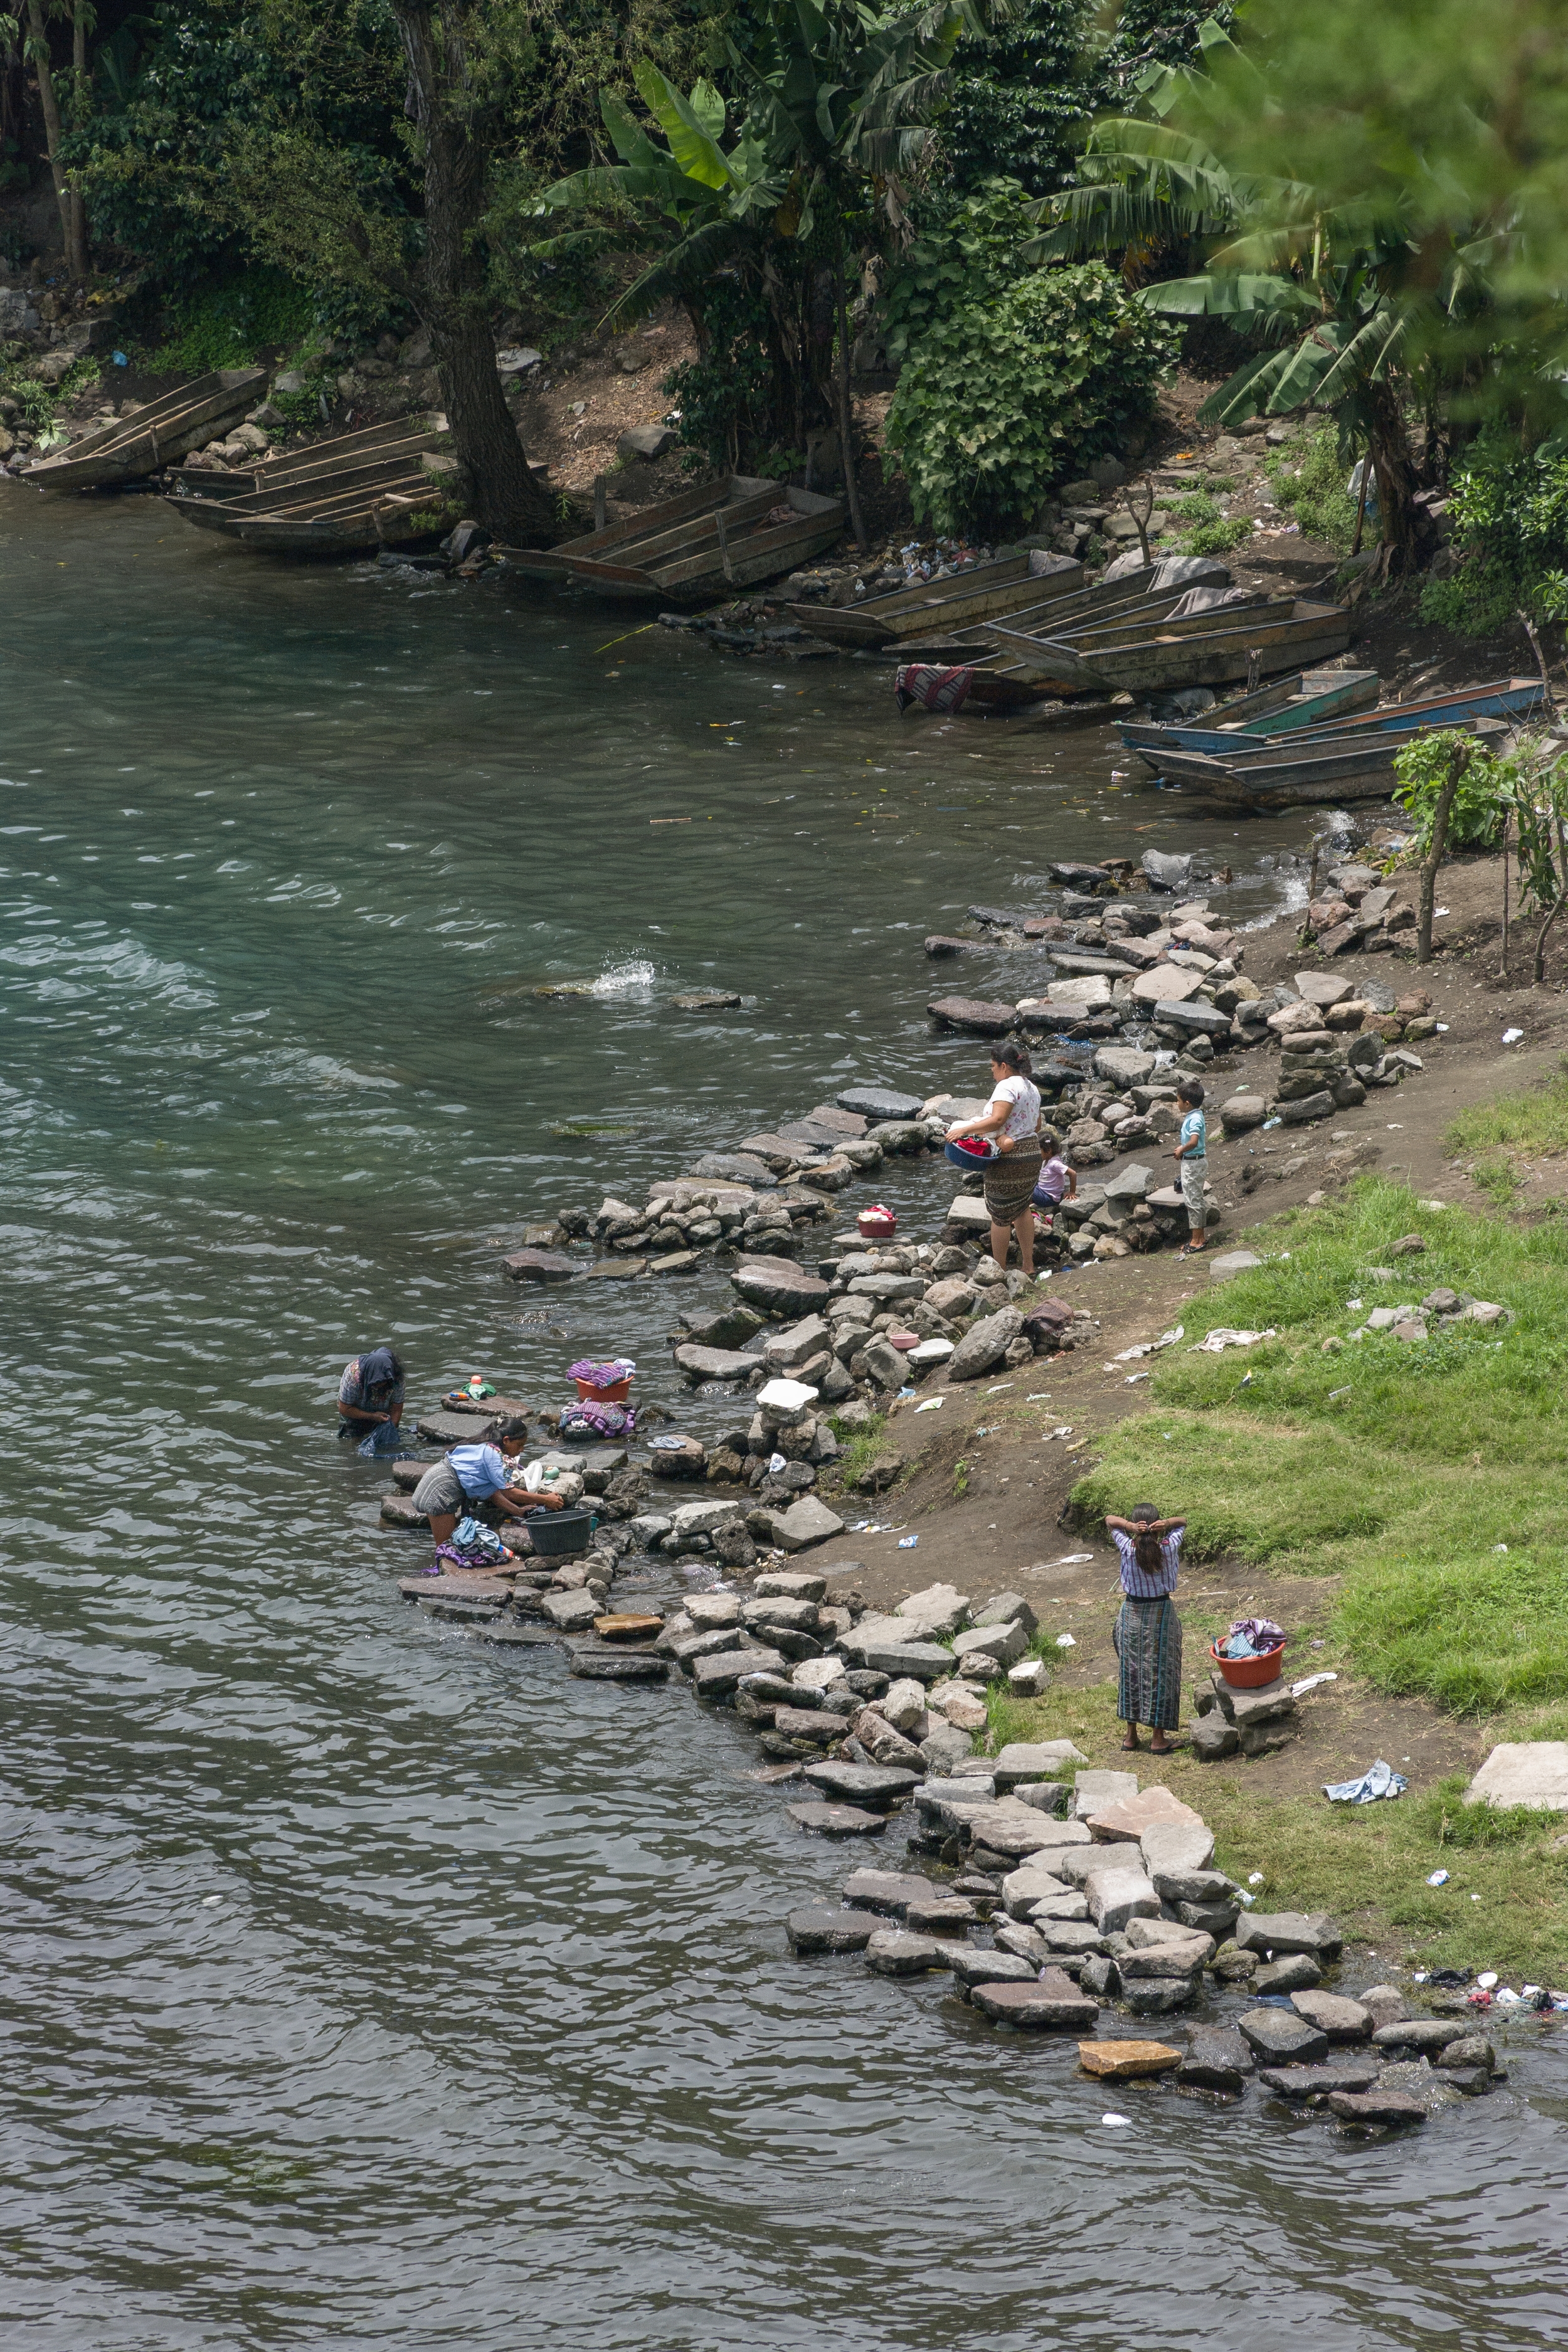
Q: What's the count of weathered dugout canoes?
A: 13